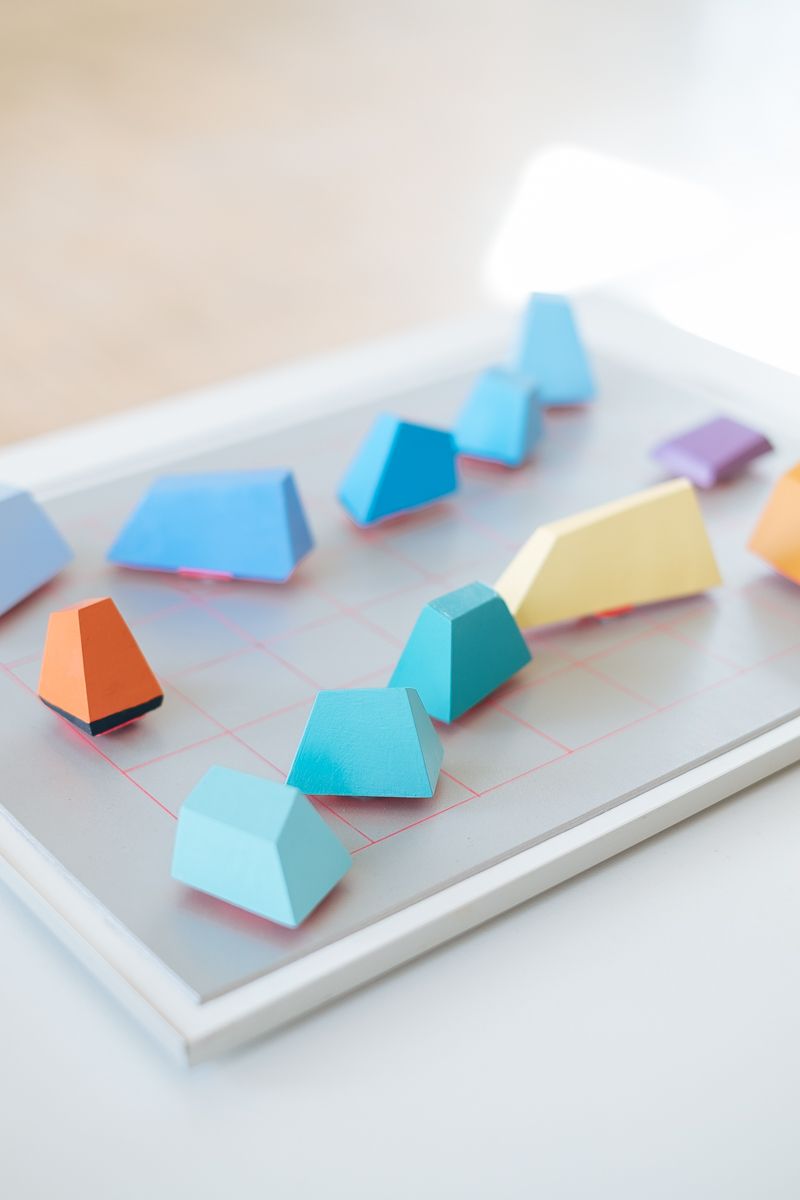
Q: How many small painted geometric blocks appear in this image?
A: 12